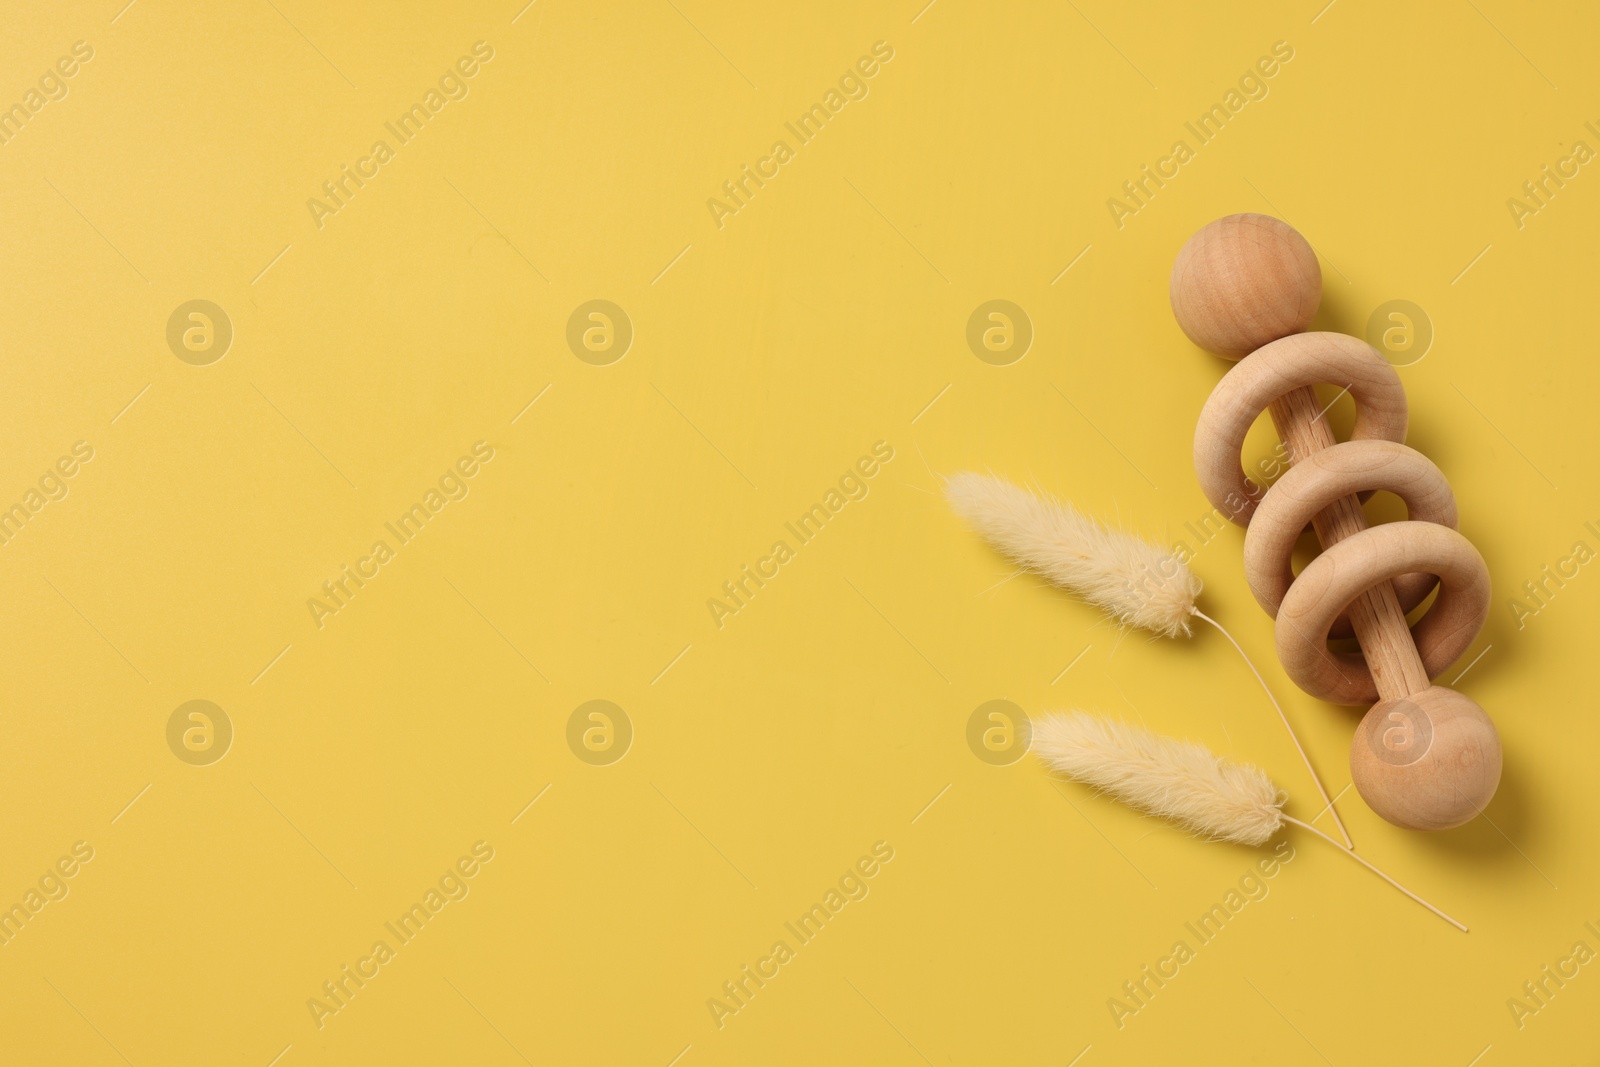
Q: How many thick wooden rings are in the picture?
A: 3